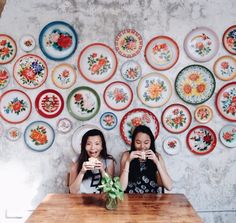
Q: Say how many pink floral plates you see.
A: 1